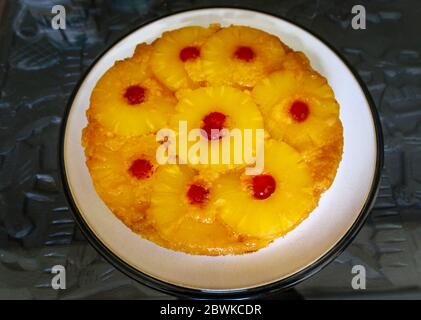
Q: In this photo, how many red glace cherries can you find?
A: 8